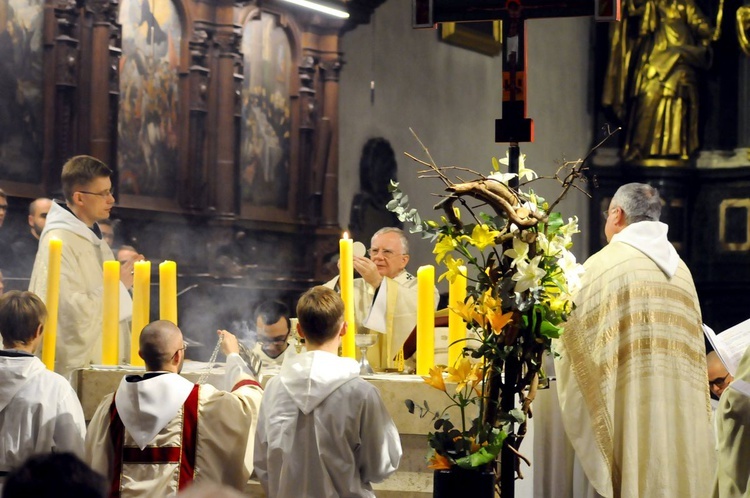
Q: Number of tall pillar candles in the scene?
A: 7